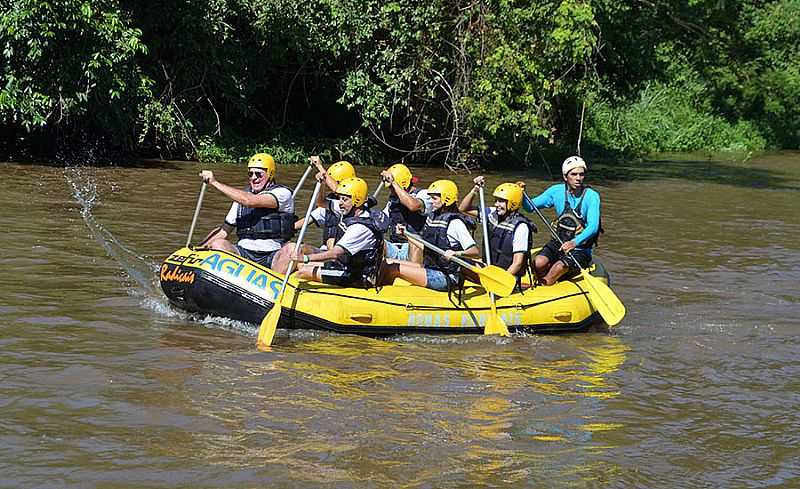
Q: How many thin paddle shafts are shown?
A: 7